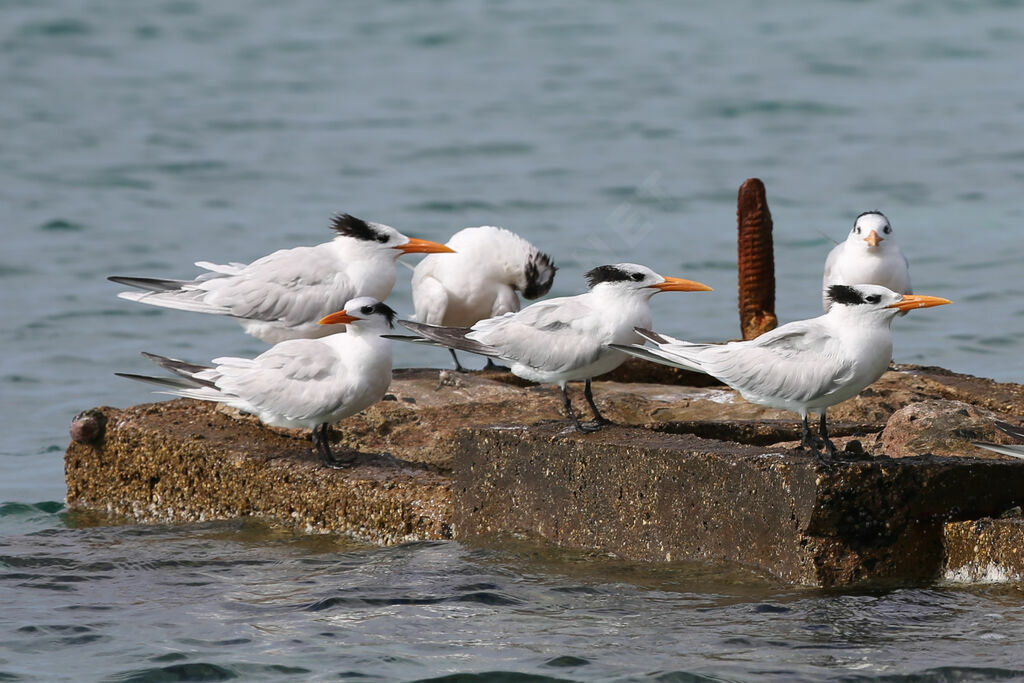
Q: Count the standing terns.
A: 6